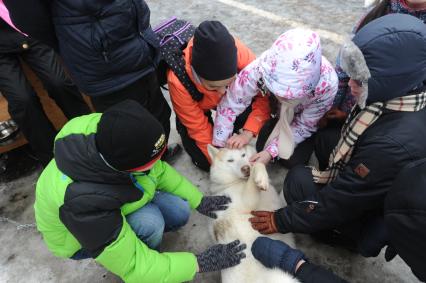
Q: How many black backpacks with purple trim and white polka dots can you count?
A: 1